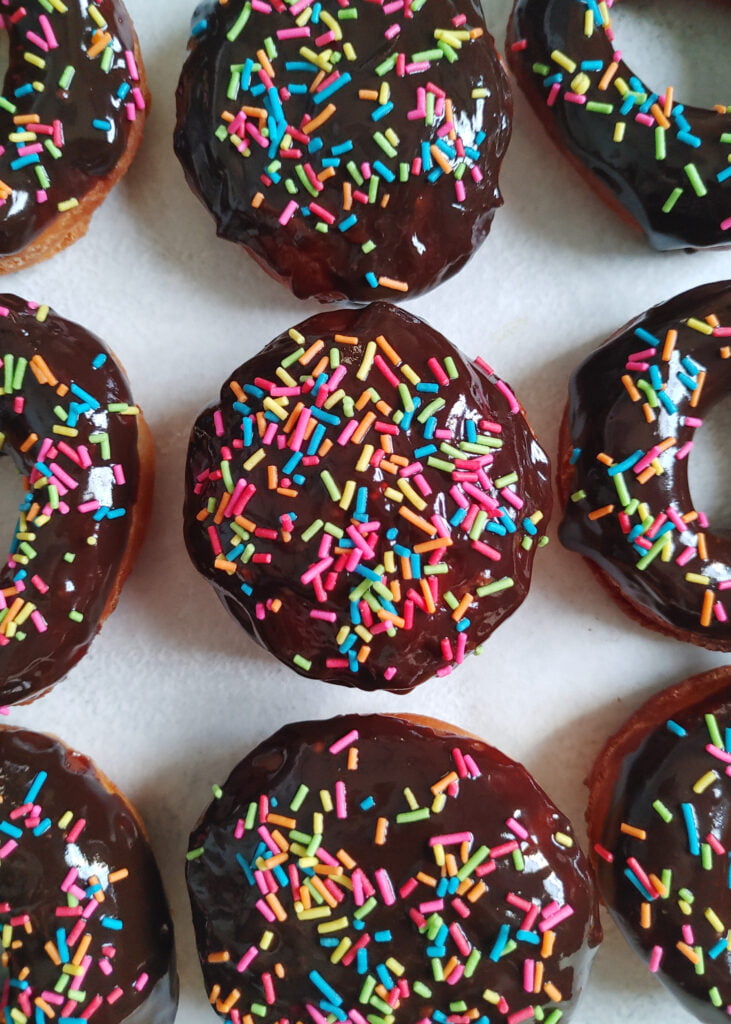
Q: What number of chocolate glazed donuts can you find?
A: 9